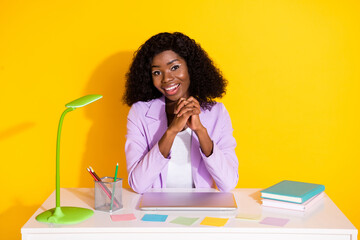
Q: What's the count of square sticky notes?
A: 6